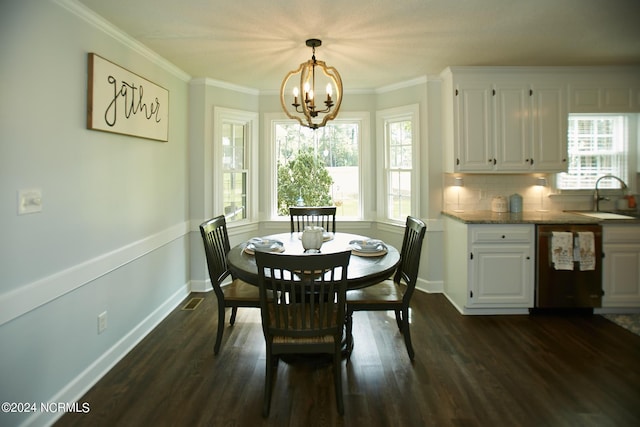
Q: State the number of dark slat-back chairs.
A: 4